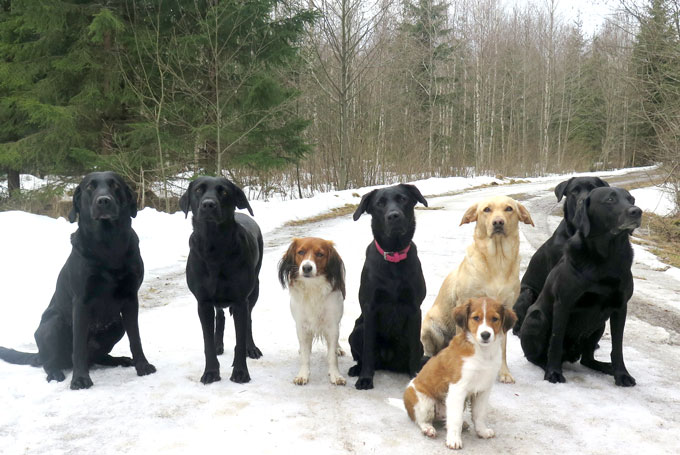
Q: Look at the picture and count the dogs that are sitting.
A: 6